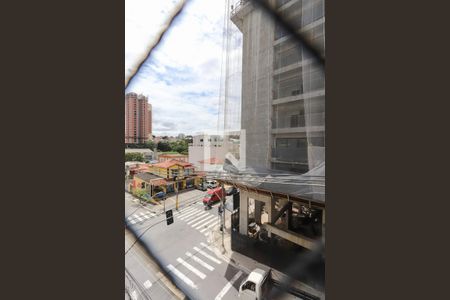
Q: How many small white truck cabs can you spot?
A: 1